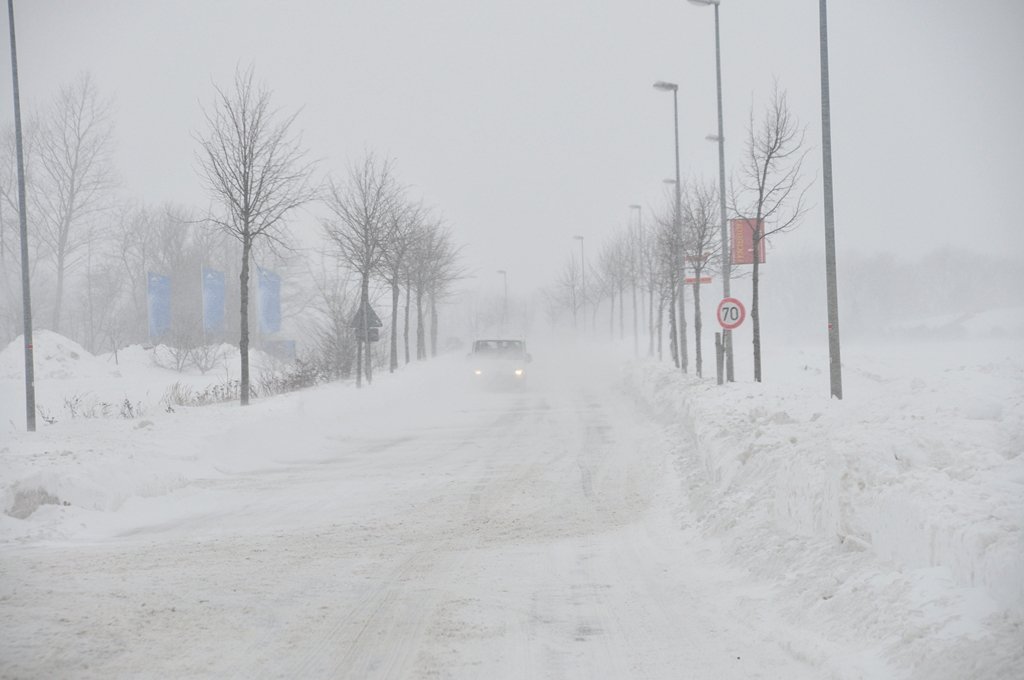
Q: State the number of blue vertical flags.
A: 3